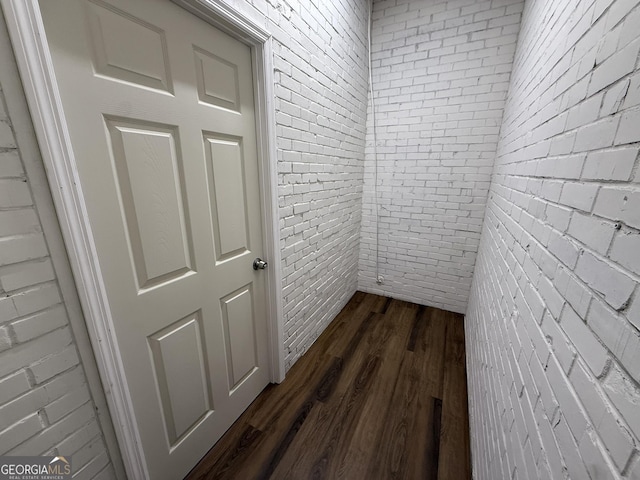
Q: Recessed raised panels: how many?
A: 6